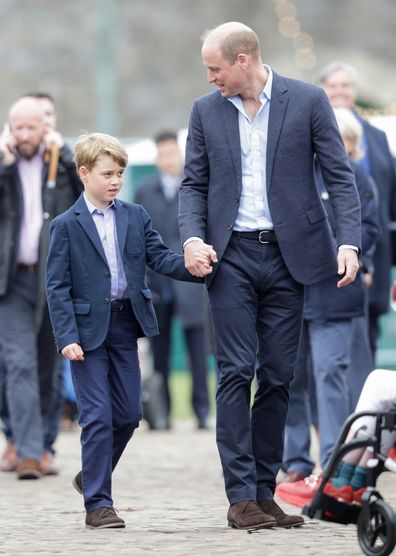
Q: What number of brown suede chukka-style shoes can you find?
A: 4